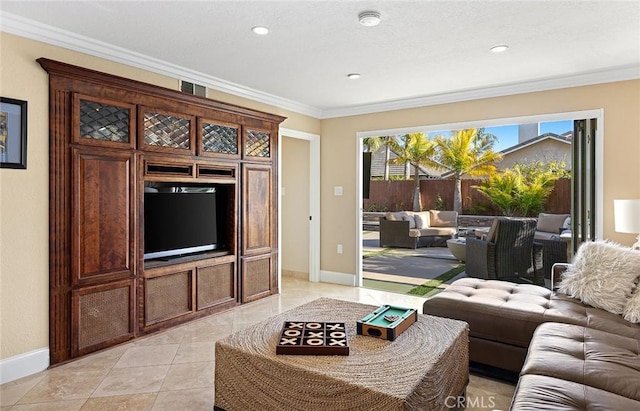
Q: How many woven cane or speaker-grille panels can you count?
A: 4